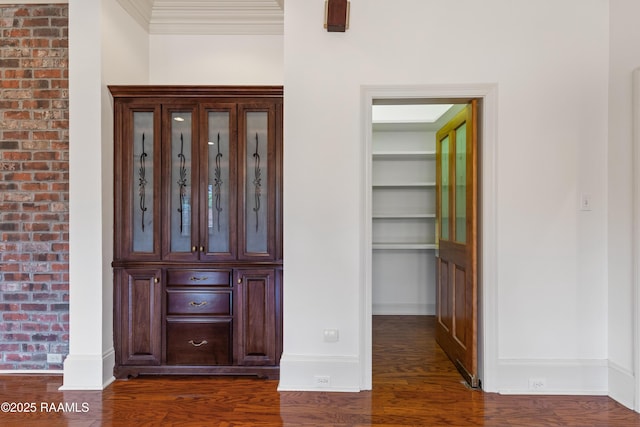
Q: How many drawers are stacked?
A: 3